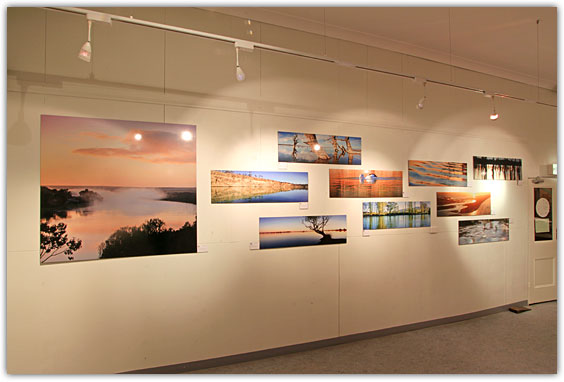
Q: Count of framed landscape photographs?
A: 10